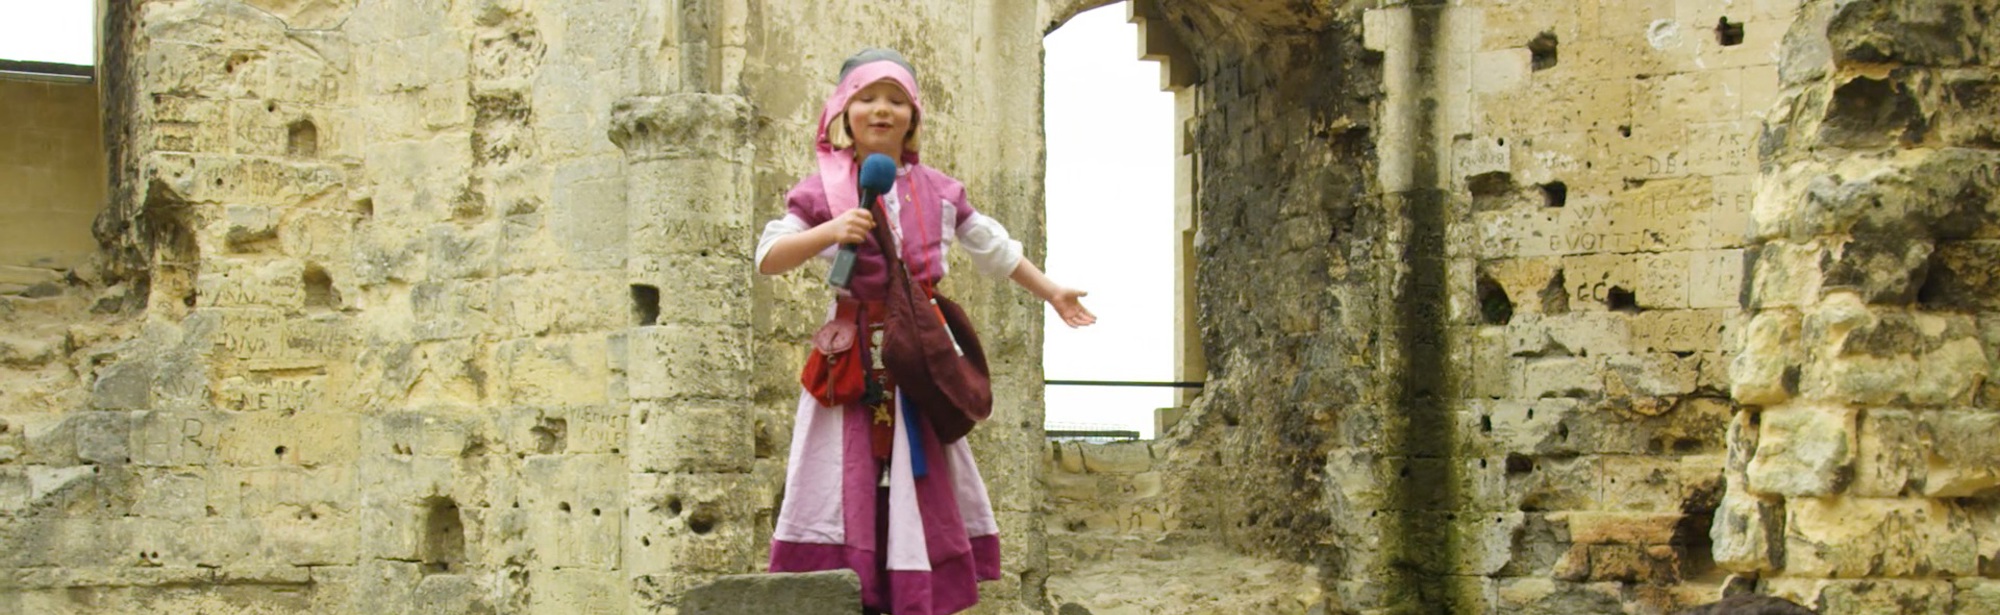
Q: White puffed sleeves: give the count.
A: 2